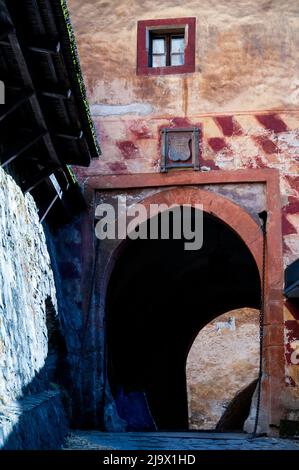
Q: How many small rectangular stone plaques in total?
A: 1